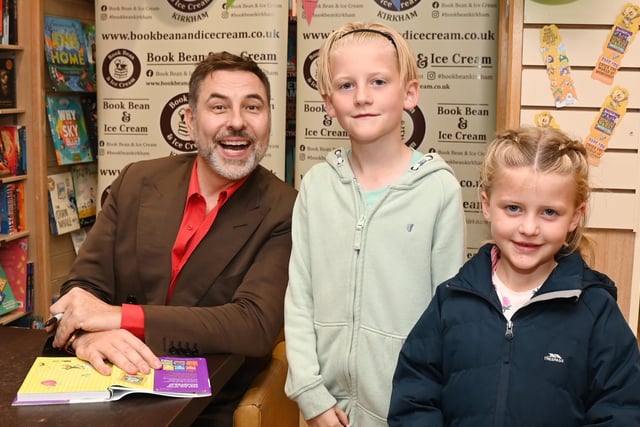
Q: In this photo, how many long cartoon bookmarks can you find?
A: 4